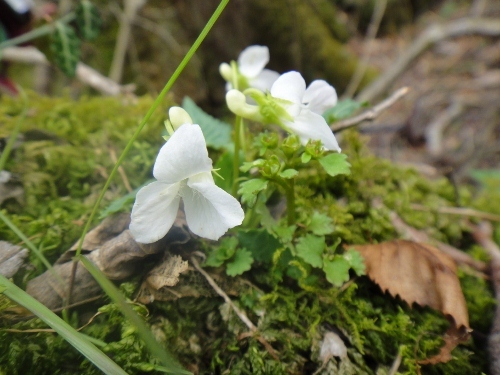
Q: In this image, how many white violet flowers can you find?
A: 3